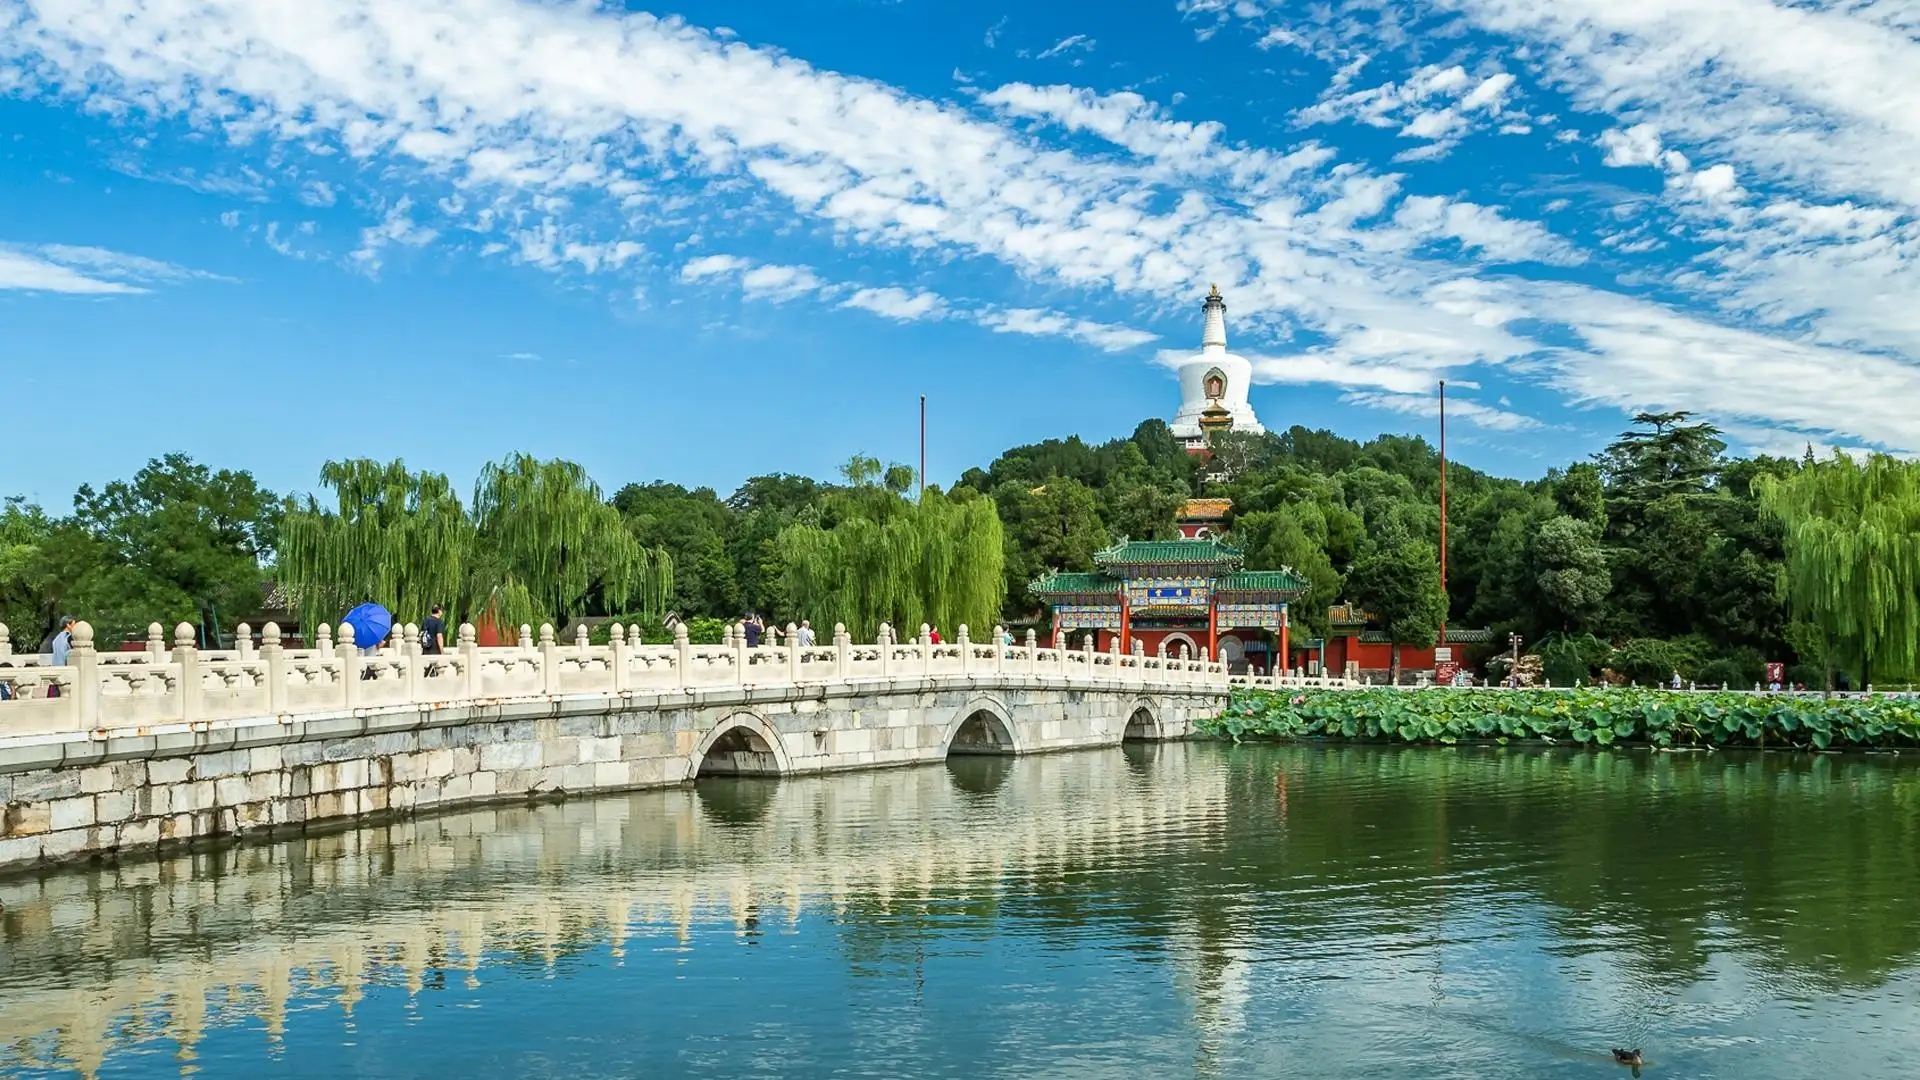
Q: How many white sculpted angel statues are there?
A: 0